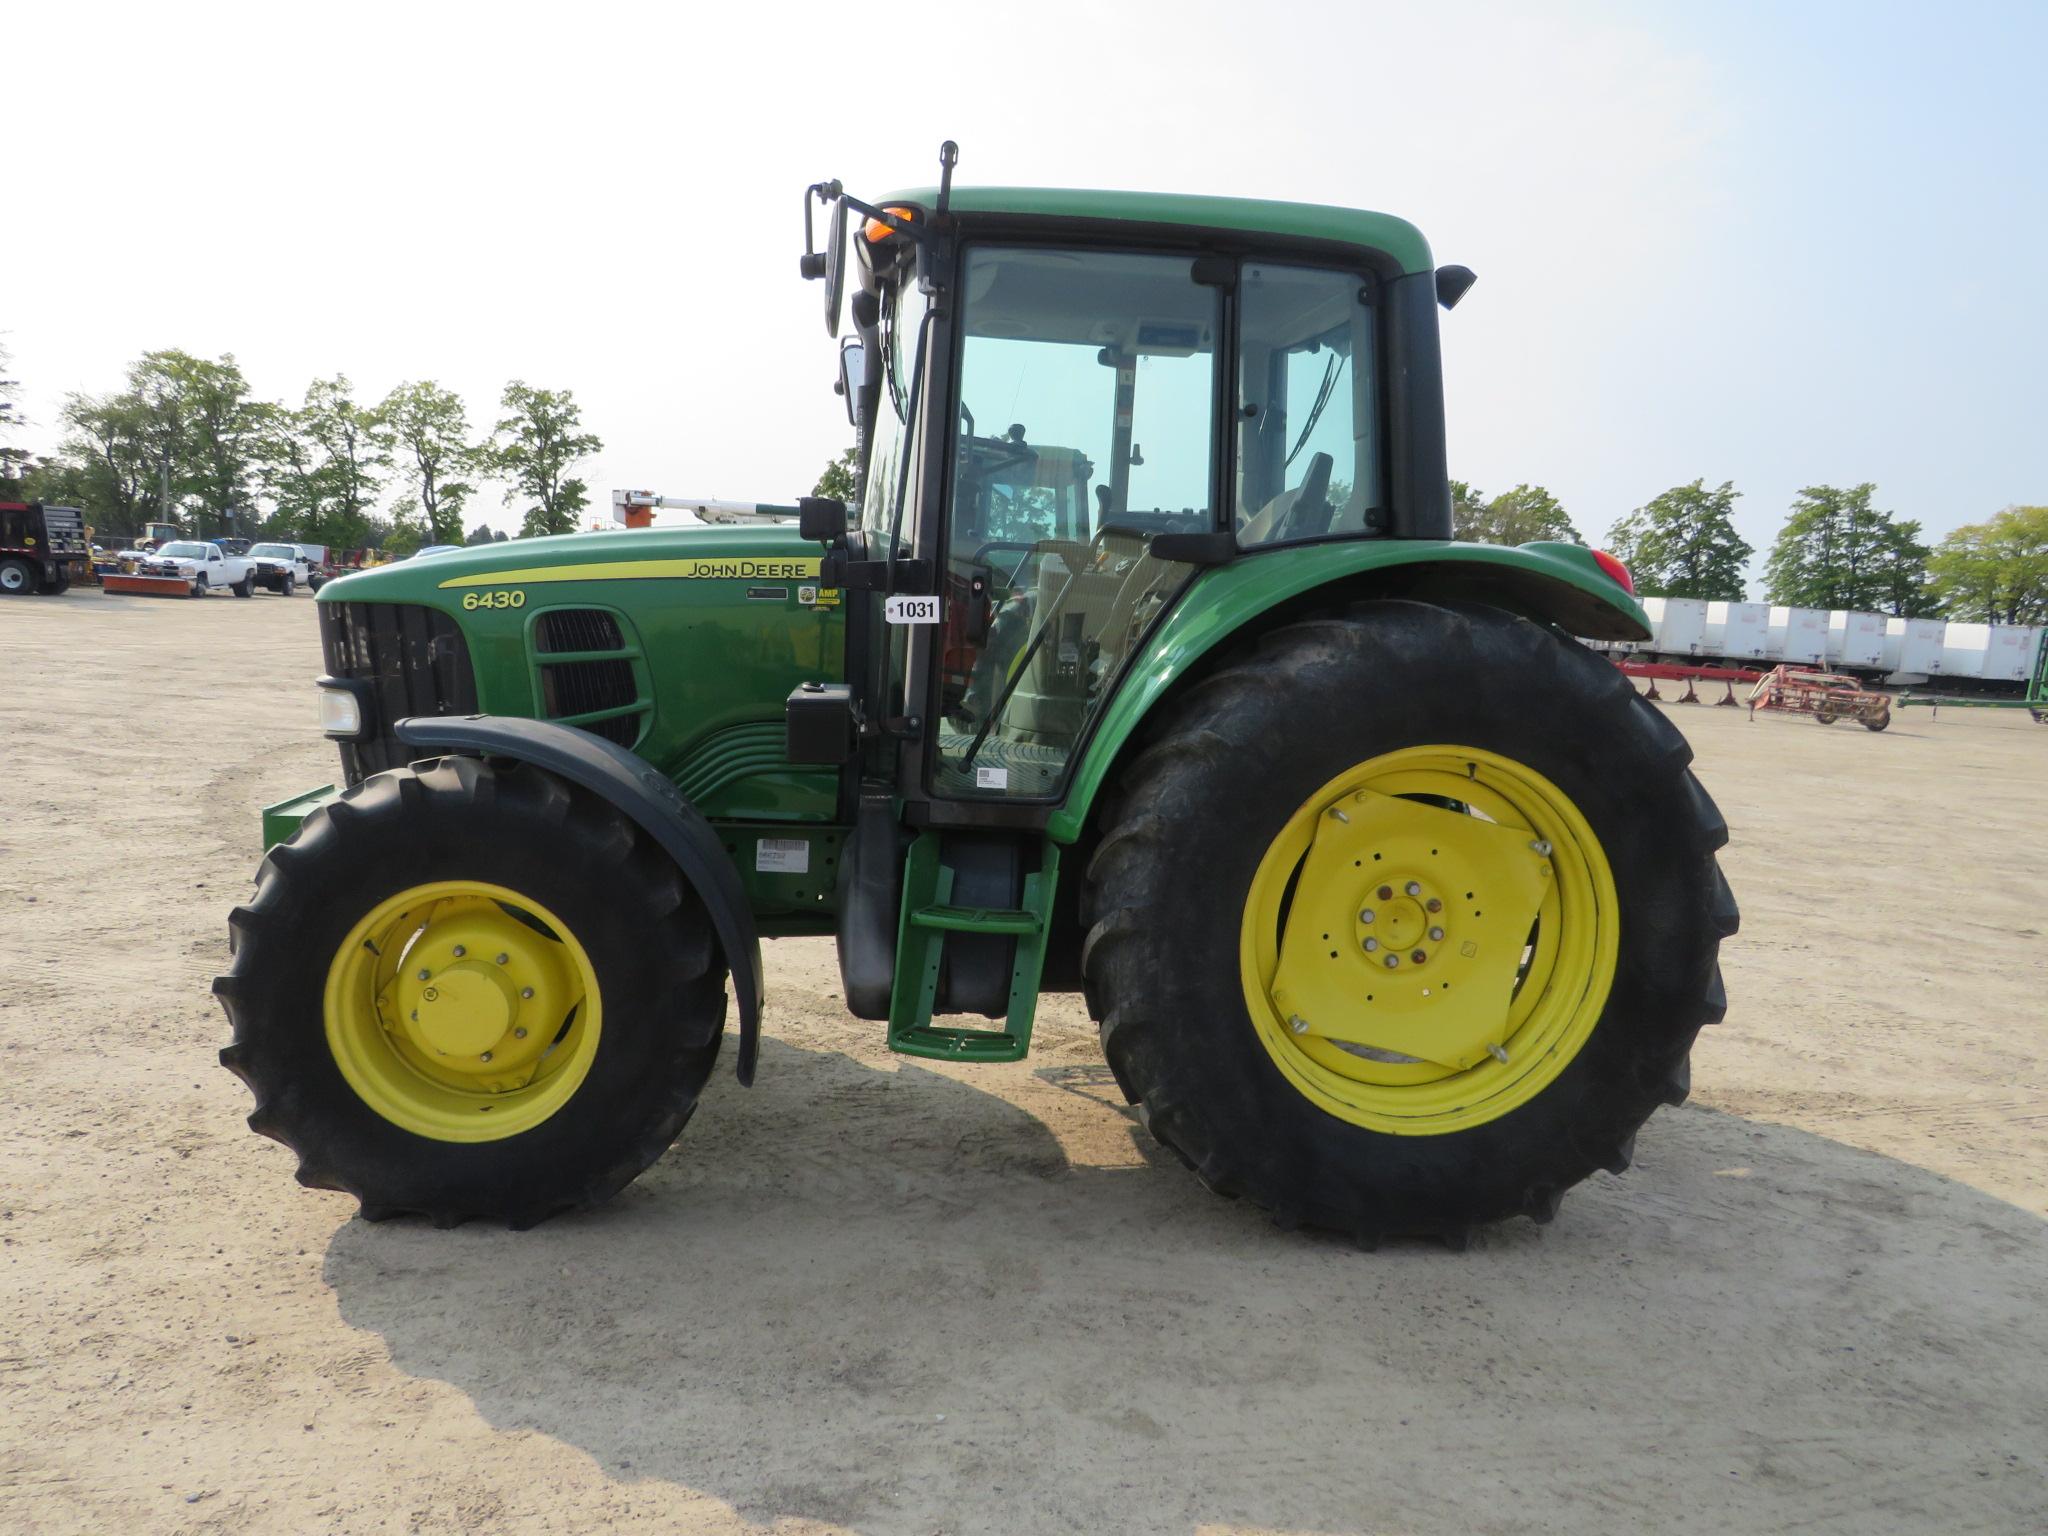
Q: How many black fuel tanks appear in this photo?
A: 1